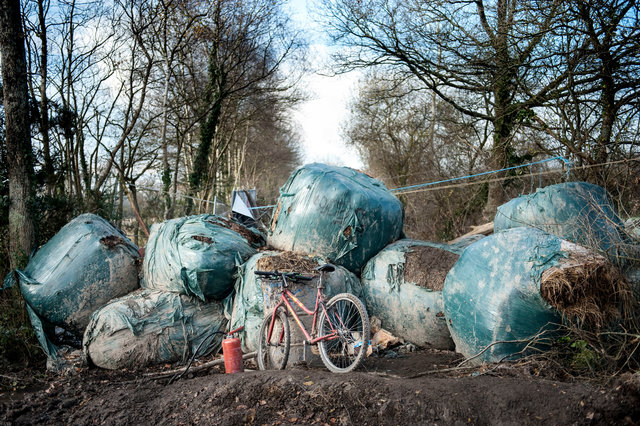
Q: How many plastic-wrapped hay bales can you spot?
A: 8